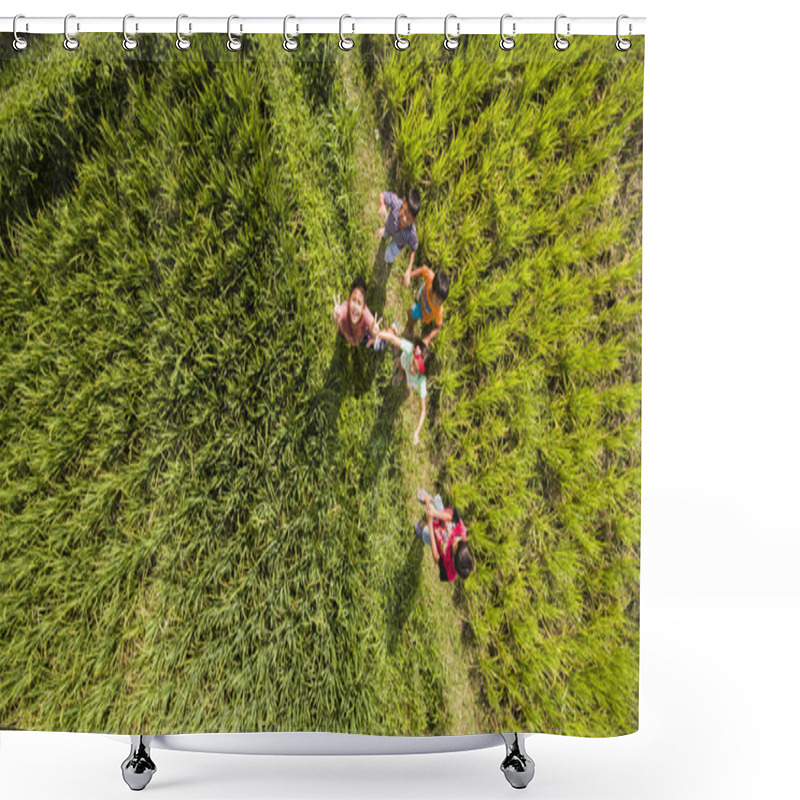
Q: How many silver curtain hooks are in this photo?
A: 12